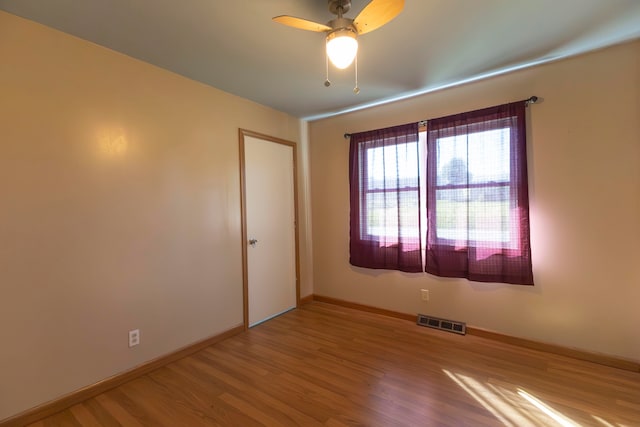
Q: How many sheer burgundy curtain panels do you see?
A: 2